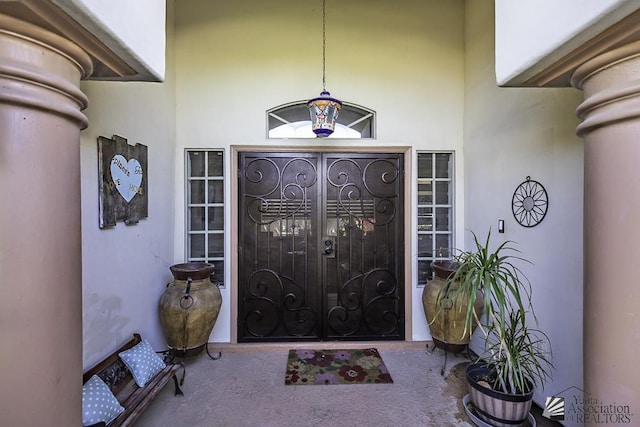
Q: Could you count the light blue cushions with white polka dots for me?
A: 2